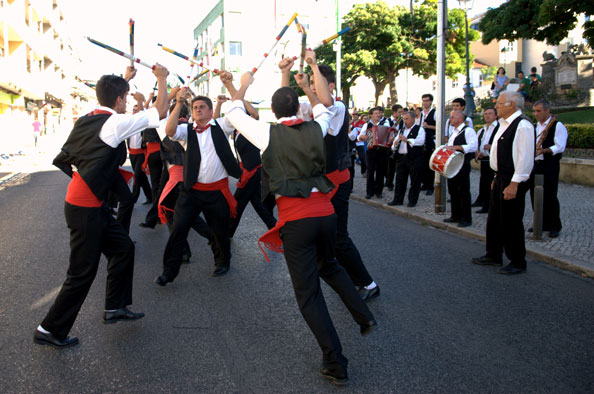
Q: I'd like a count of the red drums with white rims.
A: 1